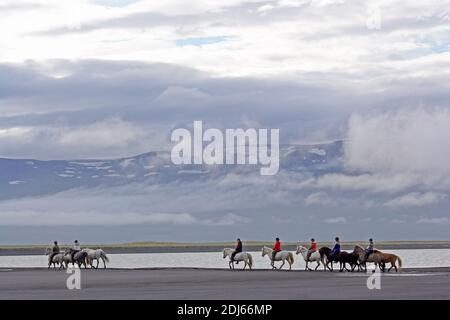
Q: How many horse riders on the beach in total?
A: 7